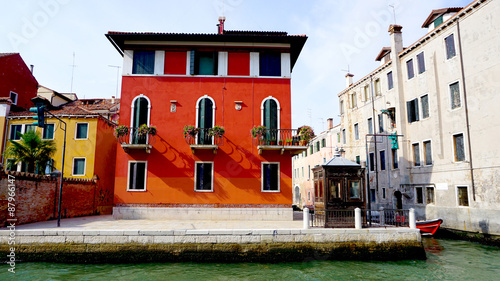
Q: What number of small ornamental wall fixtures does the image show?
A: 2